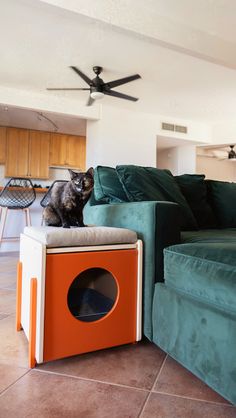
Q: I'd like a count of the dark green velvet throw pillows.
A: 4